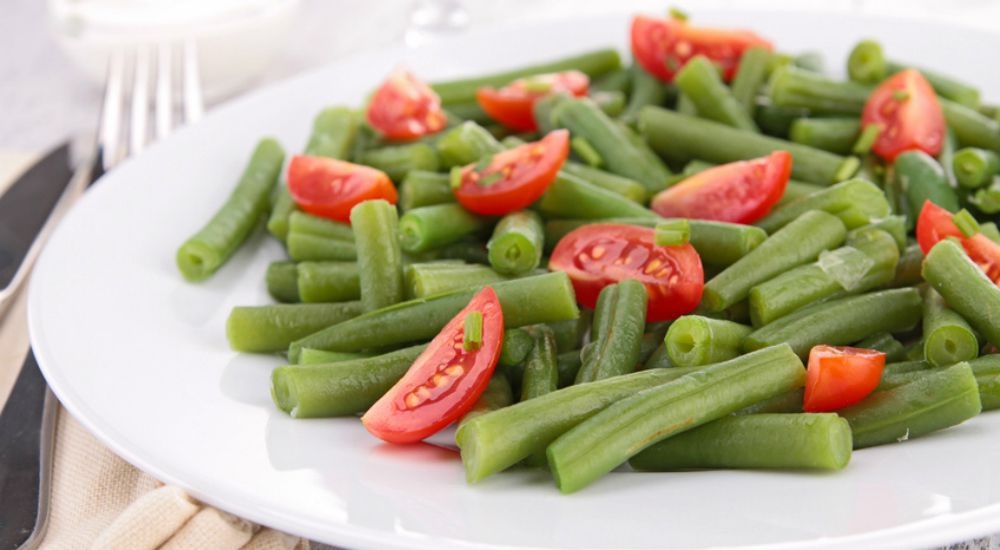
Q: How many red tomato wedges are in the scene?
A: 11